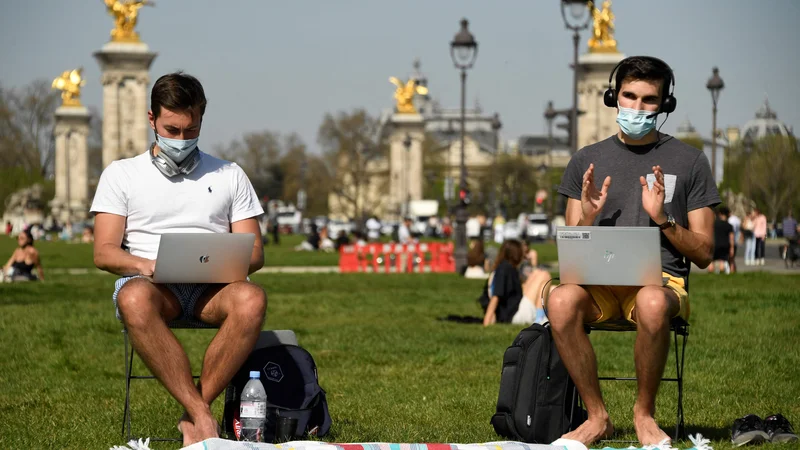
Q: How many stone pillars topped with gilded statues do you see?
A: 4